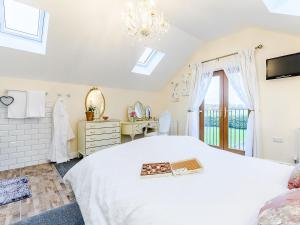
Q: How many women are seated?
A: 0